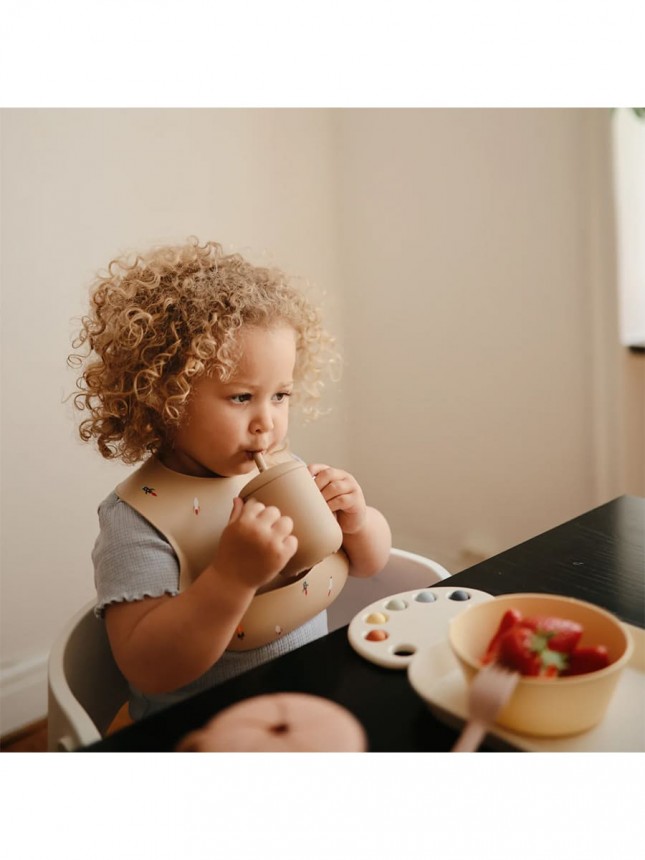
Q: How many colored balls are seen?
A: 5